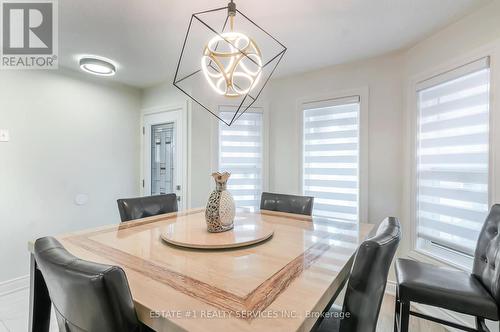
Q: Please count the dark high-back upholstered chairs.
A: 5